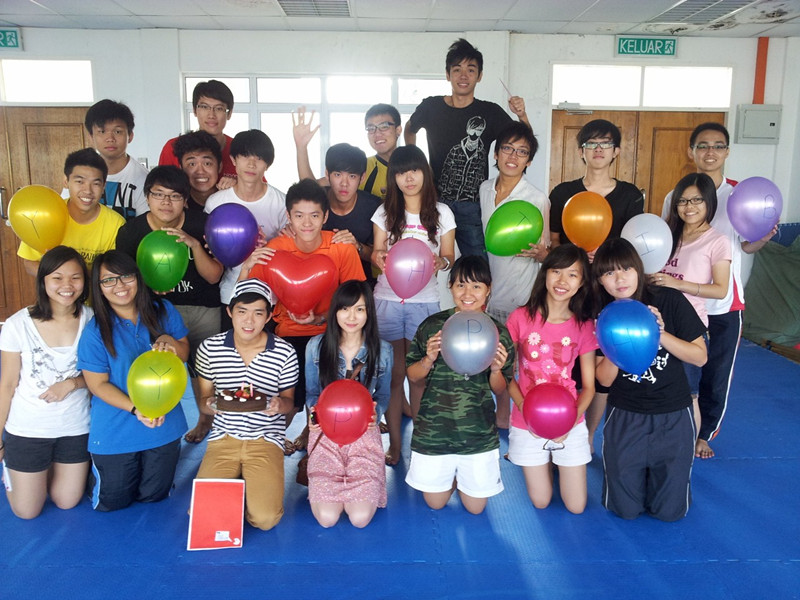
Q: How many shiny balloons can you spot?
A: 14